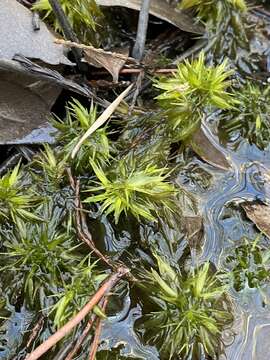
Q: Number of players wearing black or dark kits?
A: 0